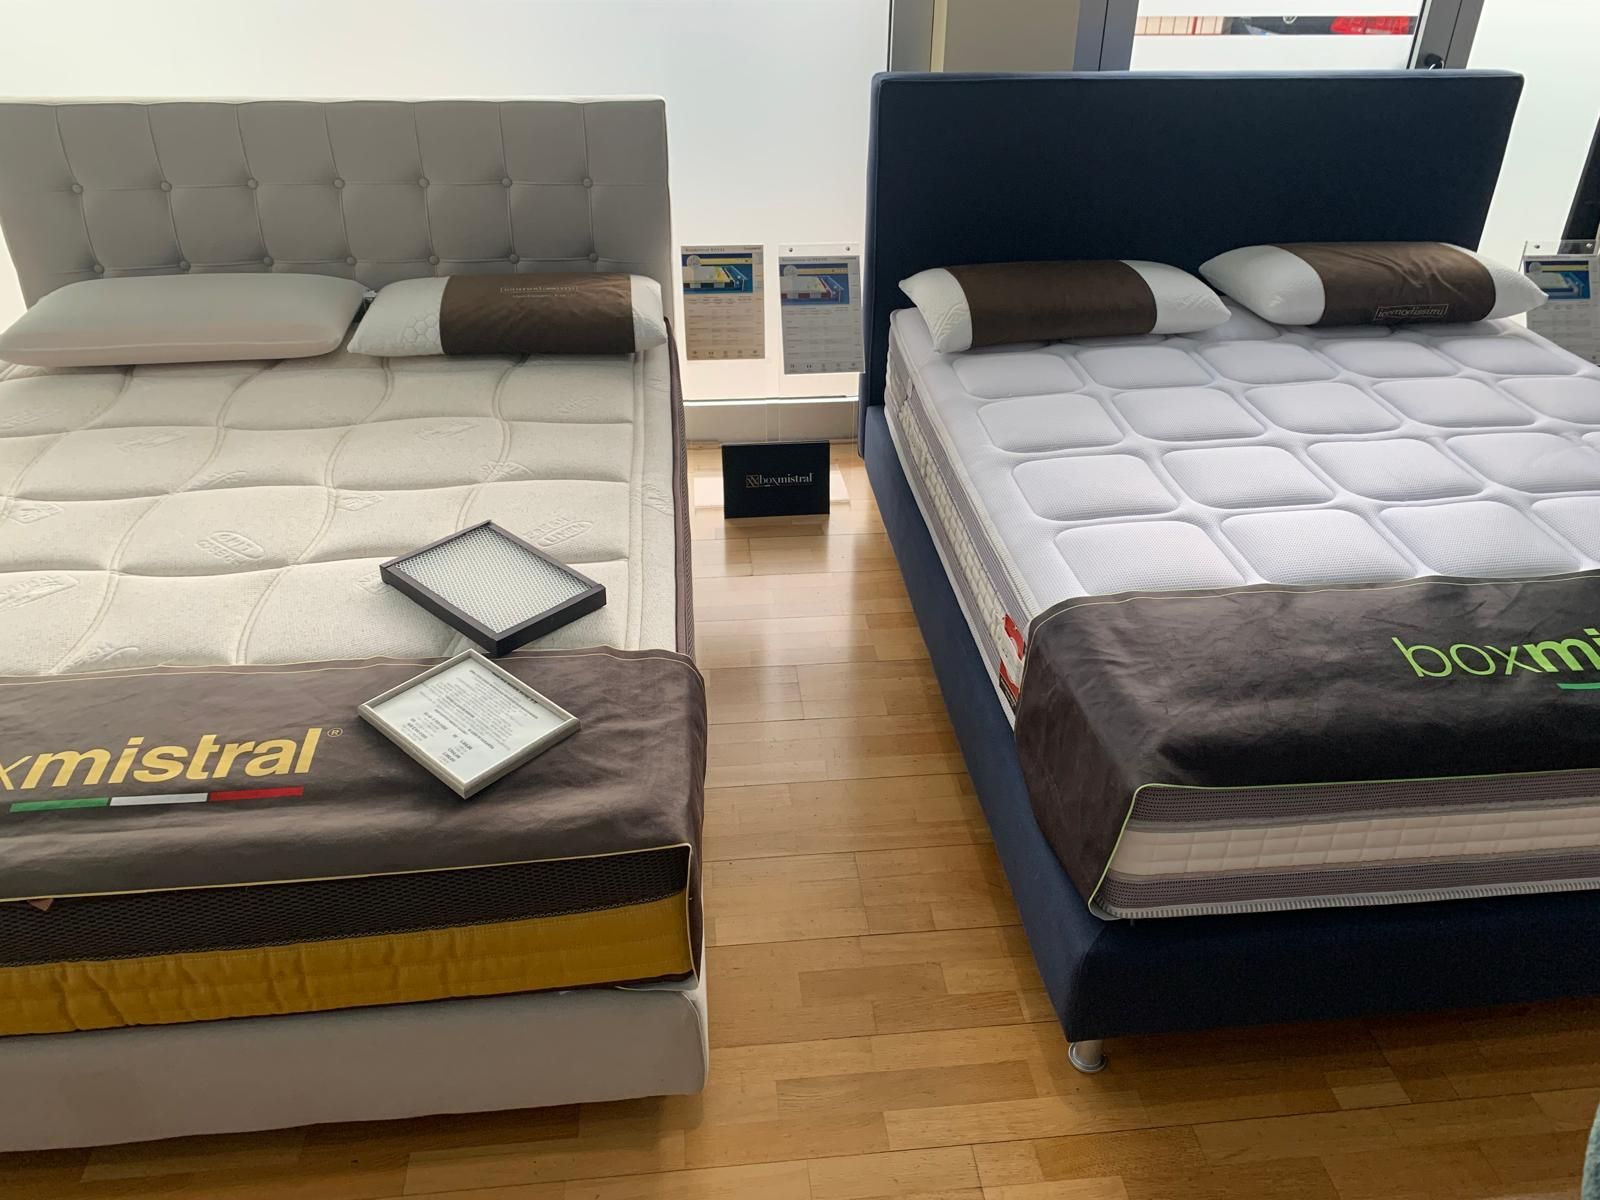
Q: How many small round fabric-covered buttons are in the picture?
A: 14